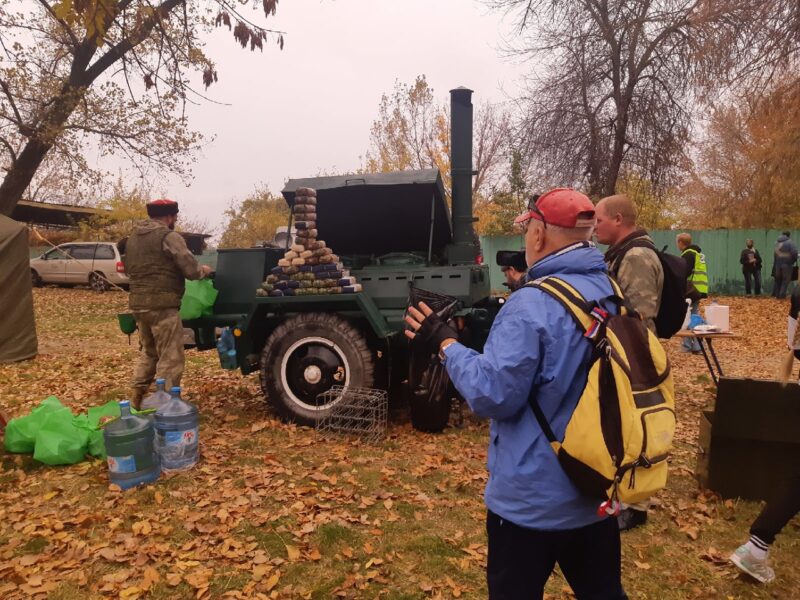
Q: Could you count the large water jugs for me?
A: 3